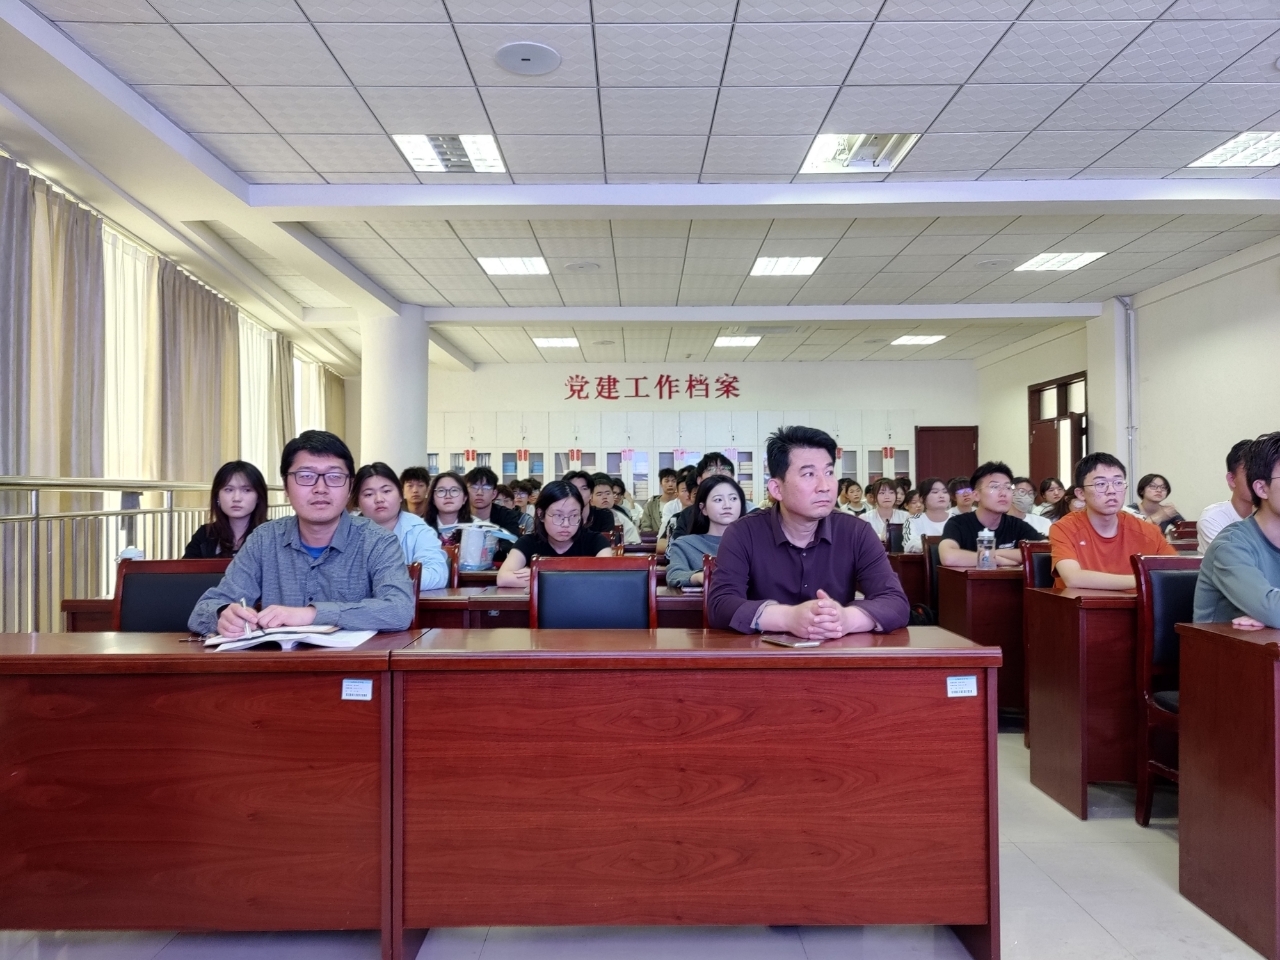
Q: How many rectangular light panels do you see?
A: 9